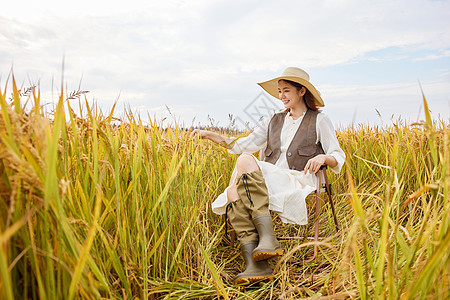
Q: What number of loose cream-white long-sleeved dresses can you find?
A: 1